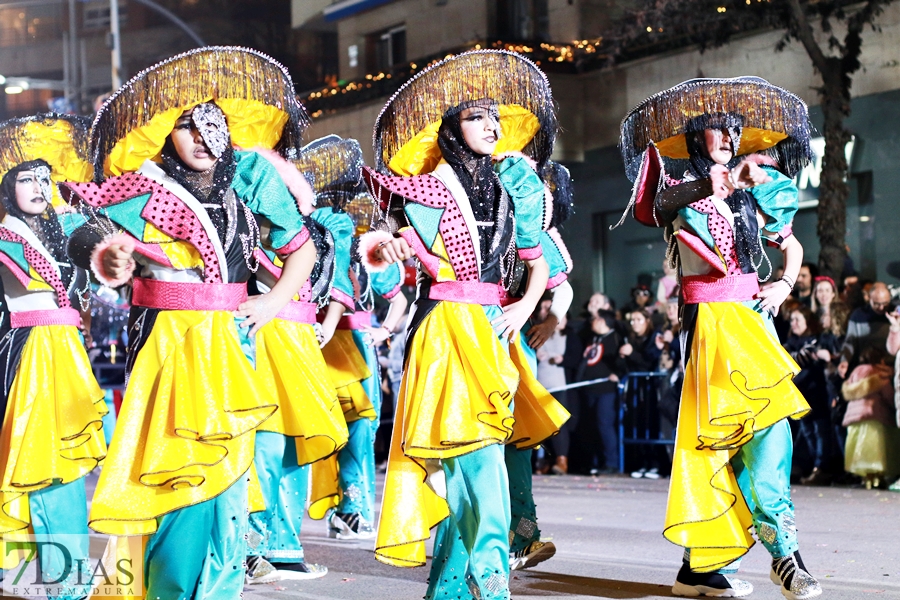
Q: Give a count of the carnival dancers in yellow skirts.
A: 7